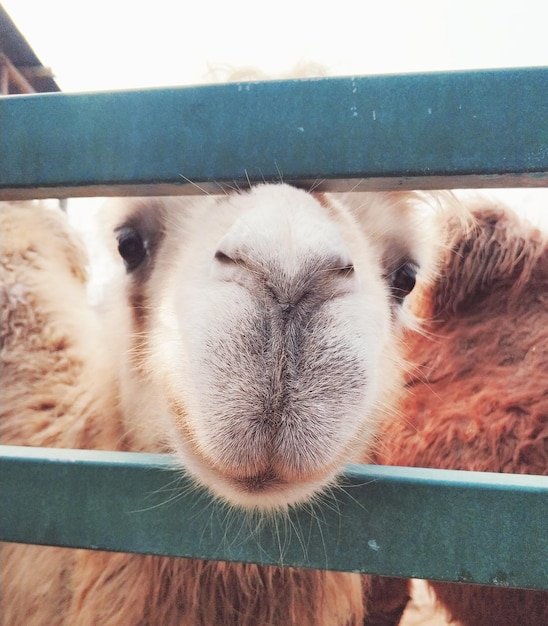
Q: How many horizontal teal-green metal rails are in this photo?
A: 2